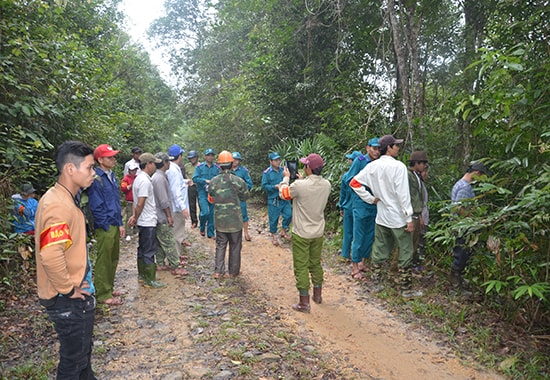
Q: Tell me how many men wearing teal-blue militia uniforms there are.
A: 5